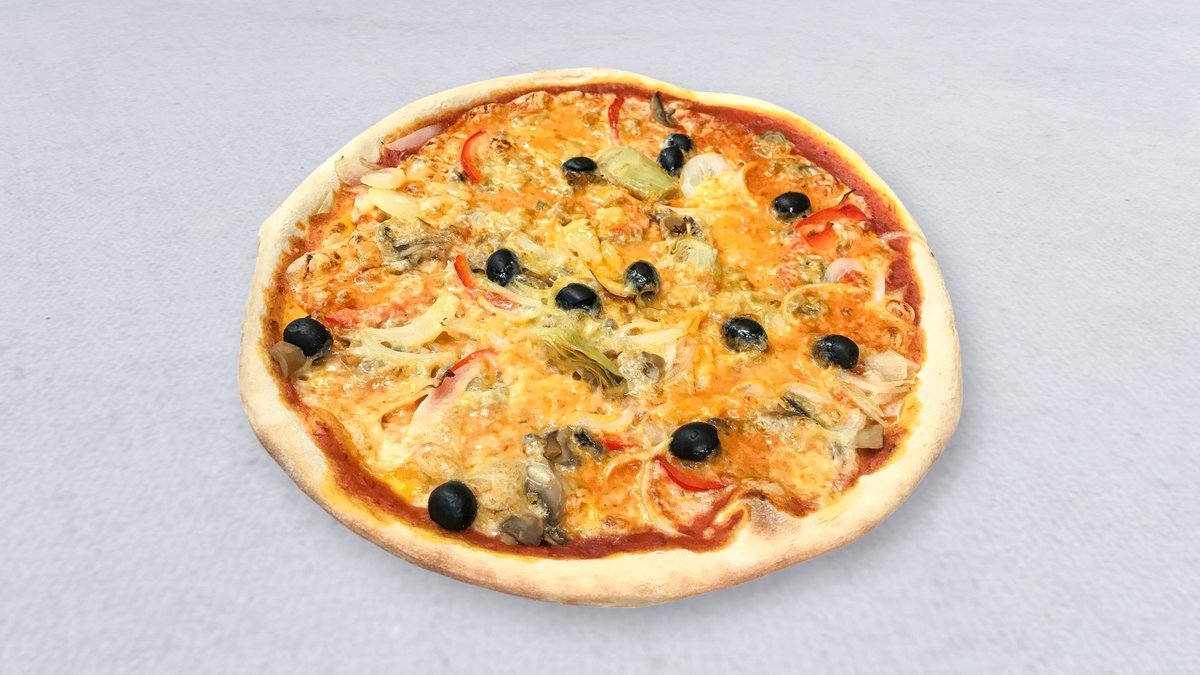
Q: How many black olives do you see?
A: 12